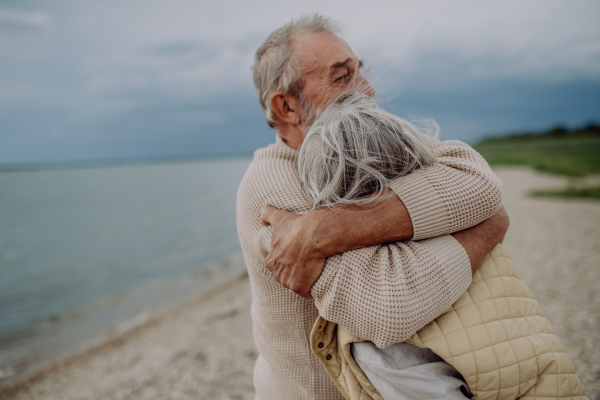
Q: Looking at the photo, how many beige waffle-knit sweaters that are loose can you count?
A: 1